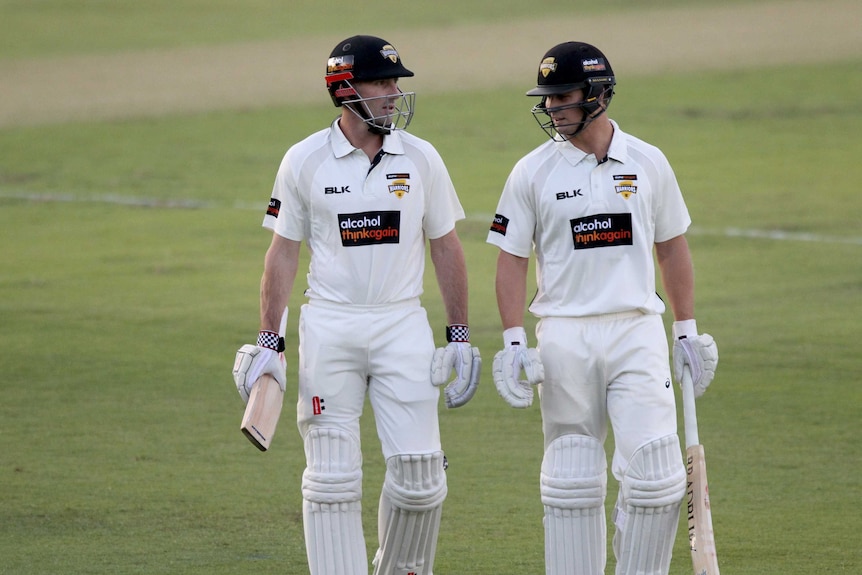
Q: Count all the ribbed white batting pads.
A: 4